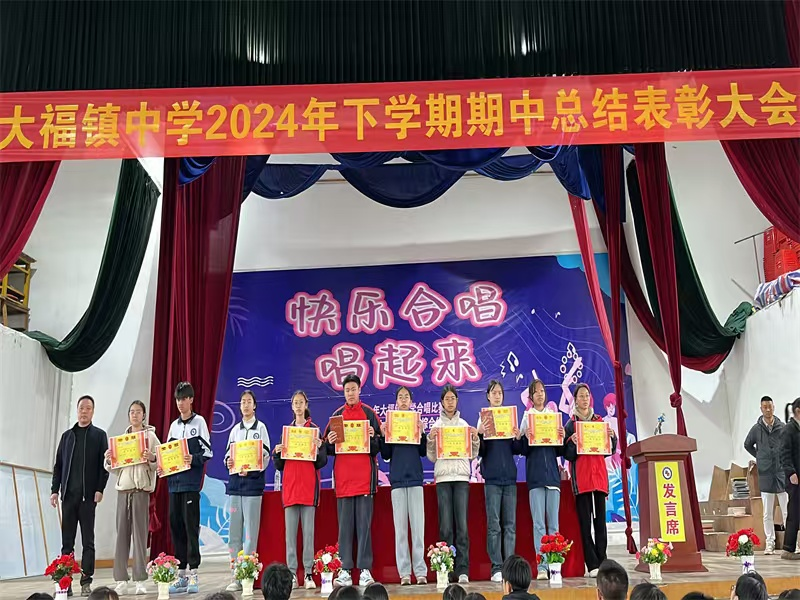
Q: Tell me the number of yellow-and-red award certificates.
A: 10